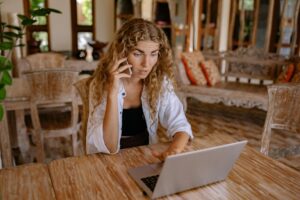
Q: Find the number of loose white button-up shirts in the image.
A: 1